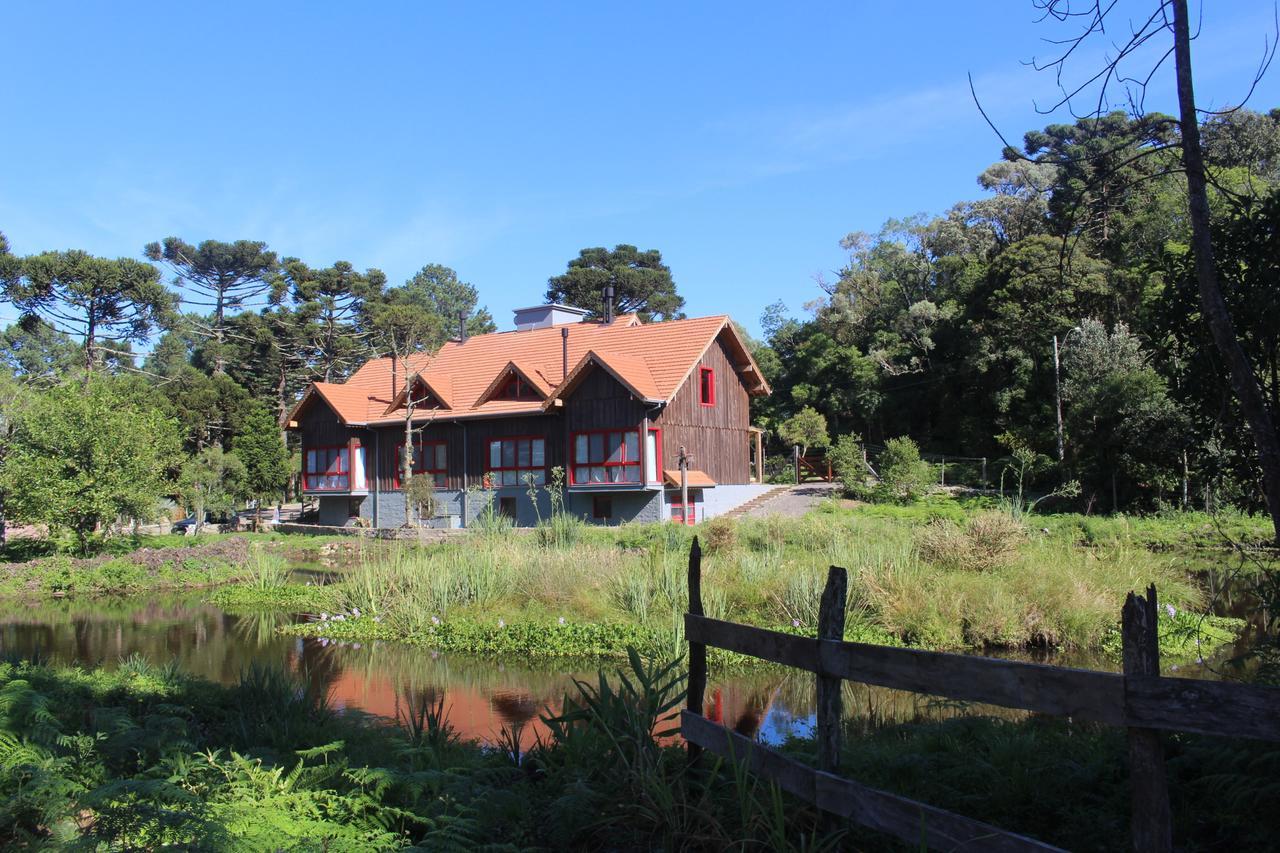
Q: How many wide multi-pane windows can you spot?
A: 4